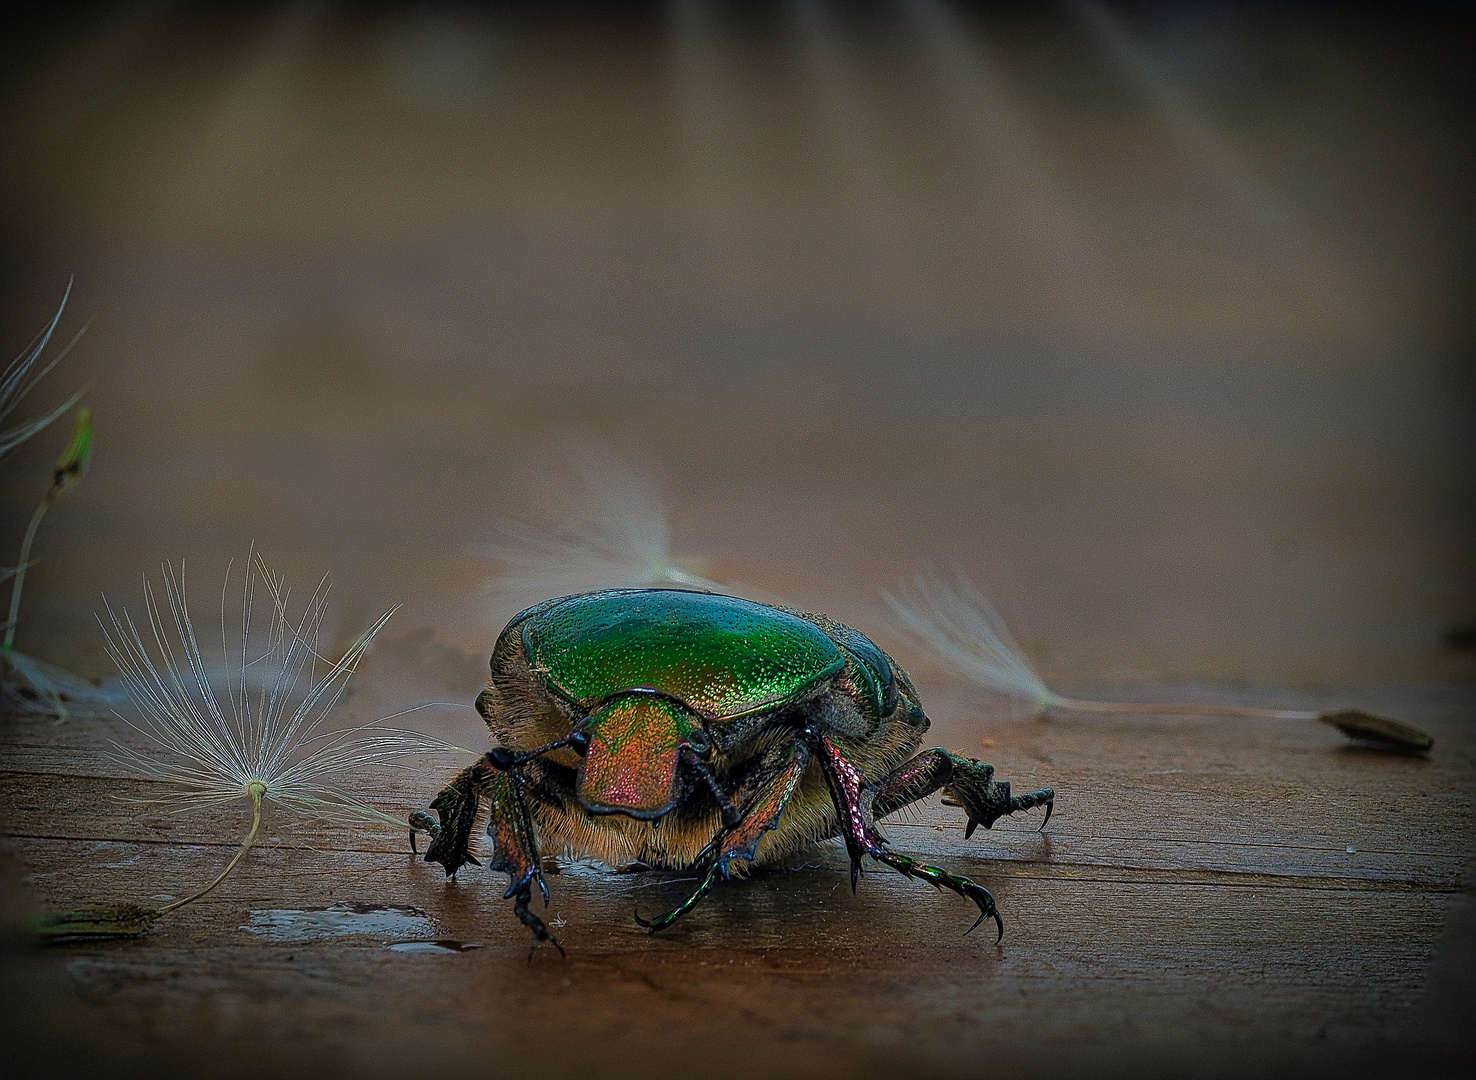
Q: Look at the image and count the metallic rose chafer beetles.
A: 1